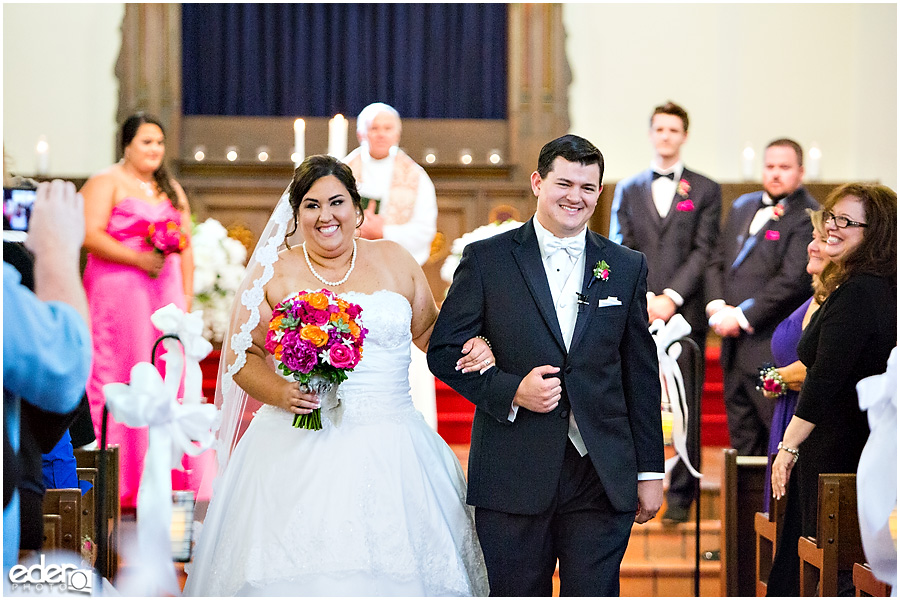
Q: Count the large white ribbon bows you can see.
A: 4